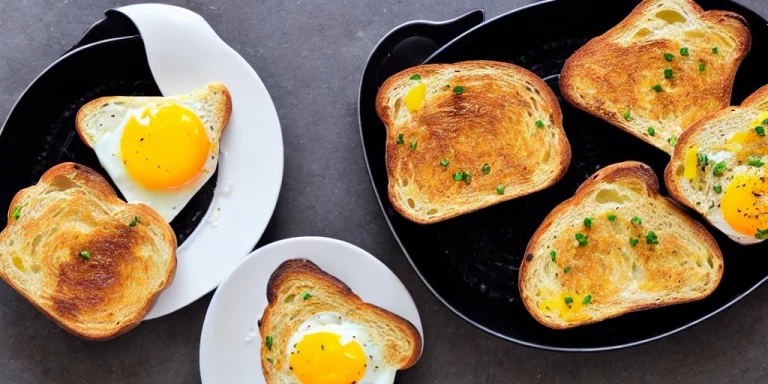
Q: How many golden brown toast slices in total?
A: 7